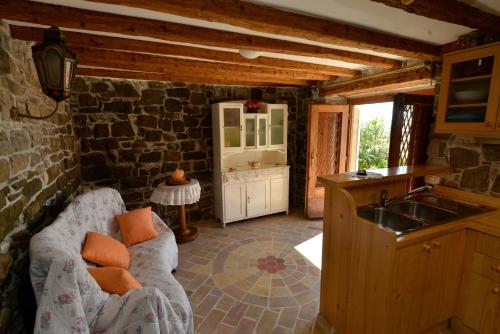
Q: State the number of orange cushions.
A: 3